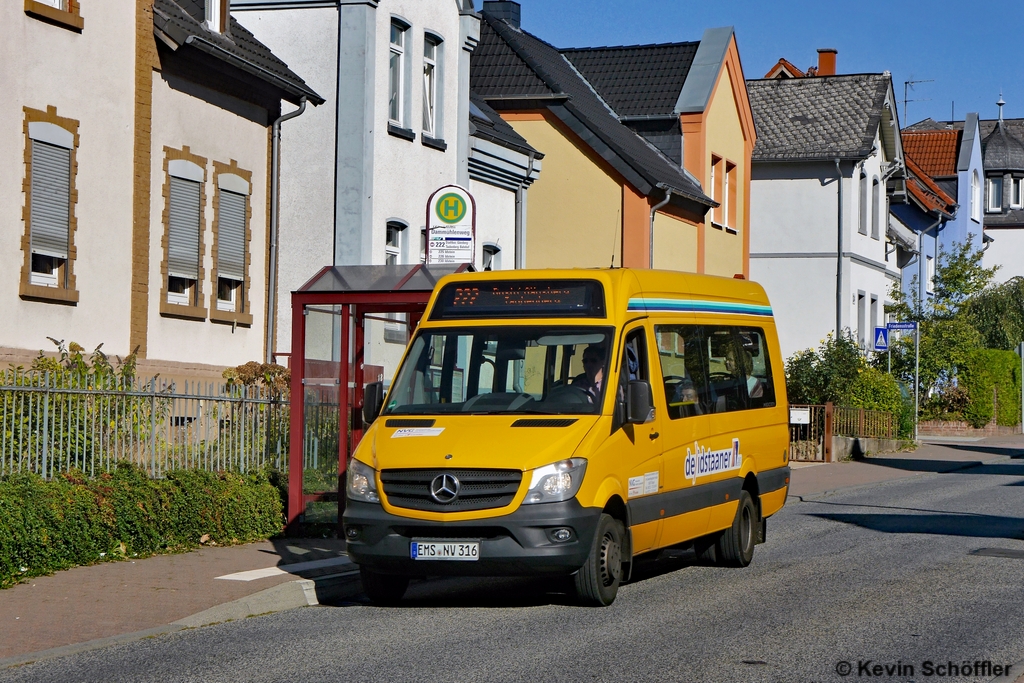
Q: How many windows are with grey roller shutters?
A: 3